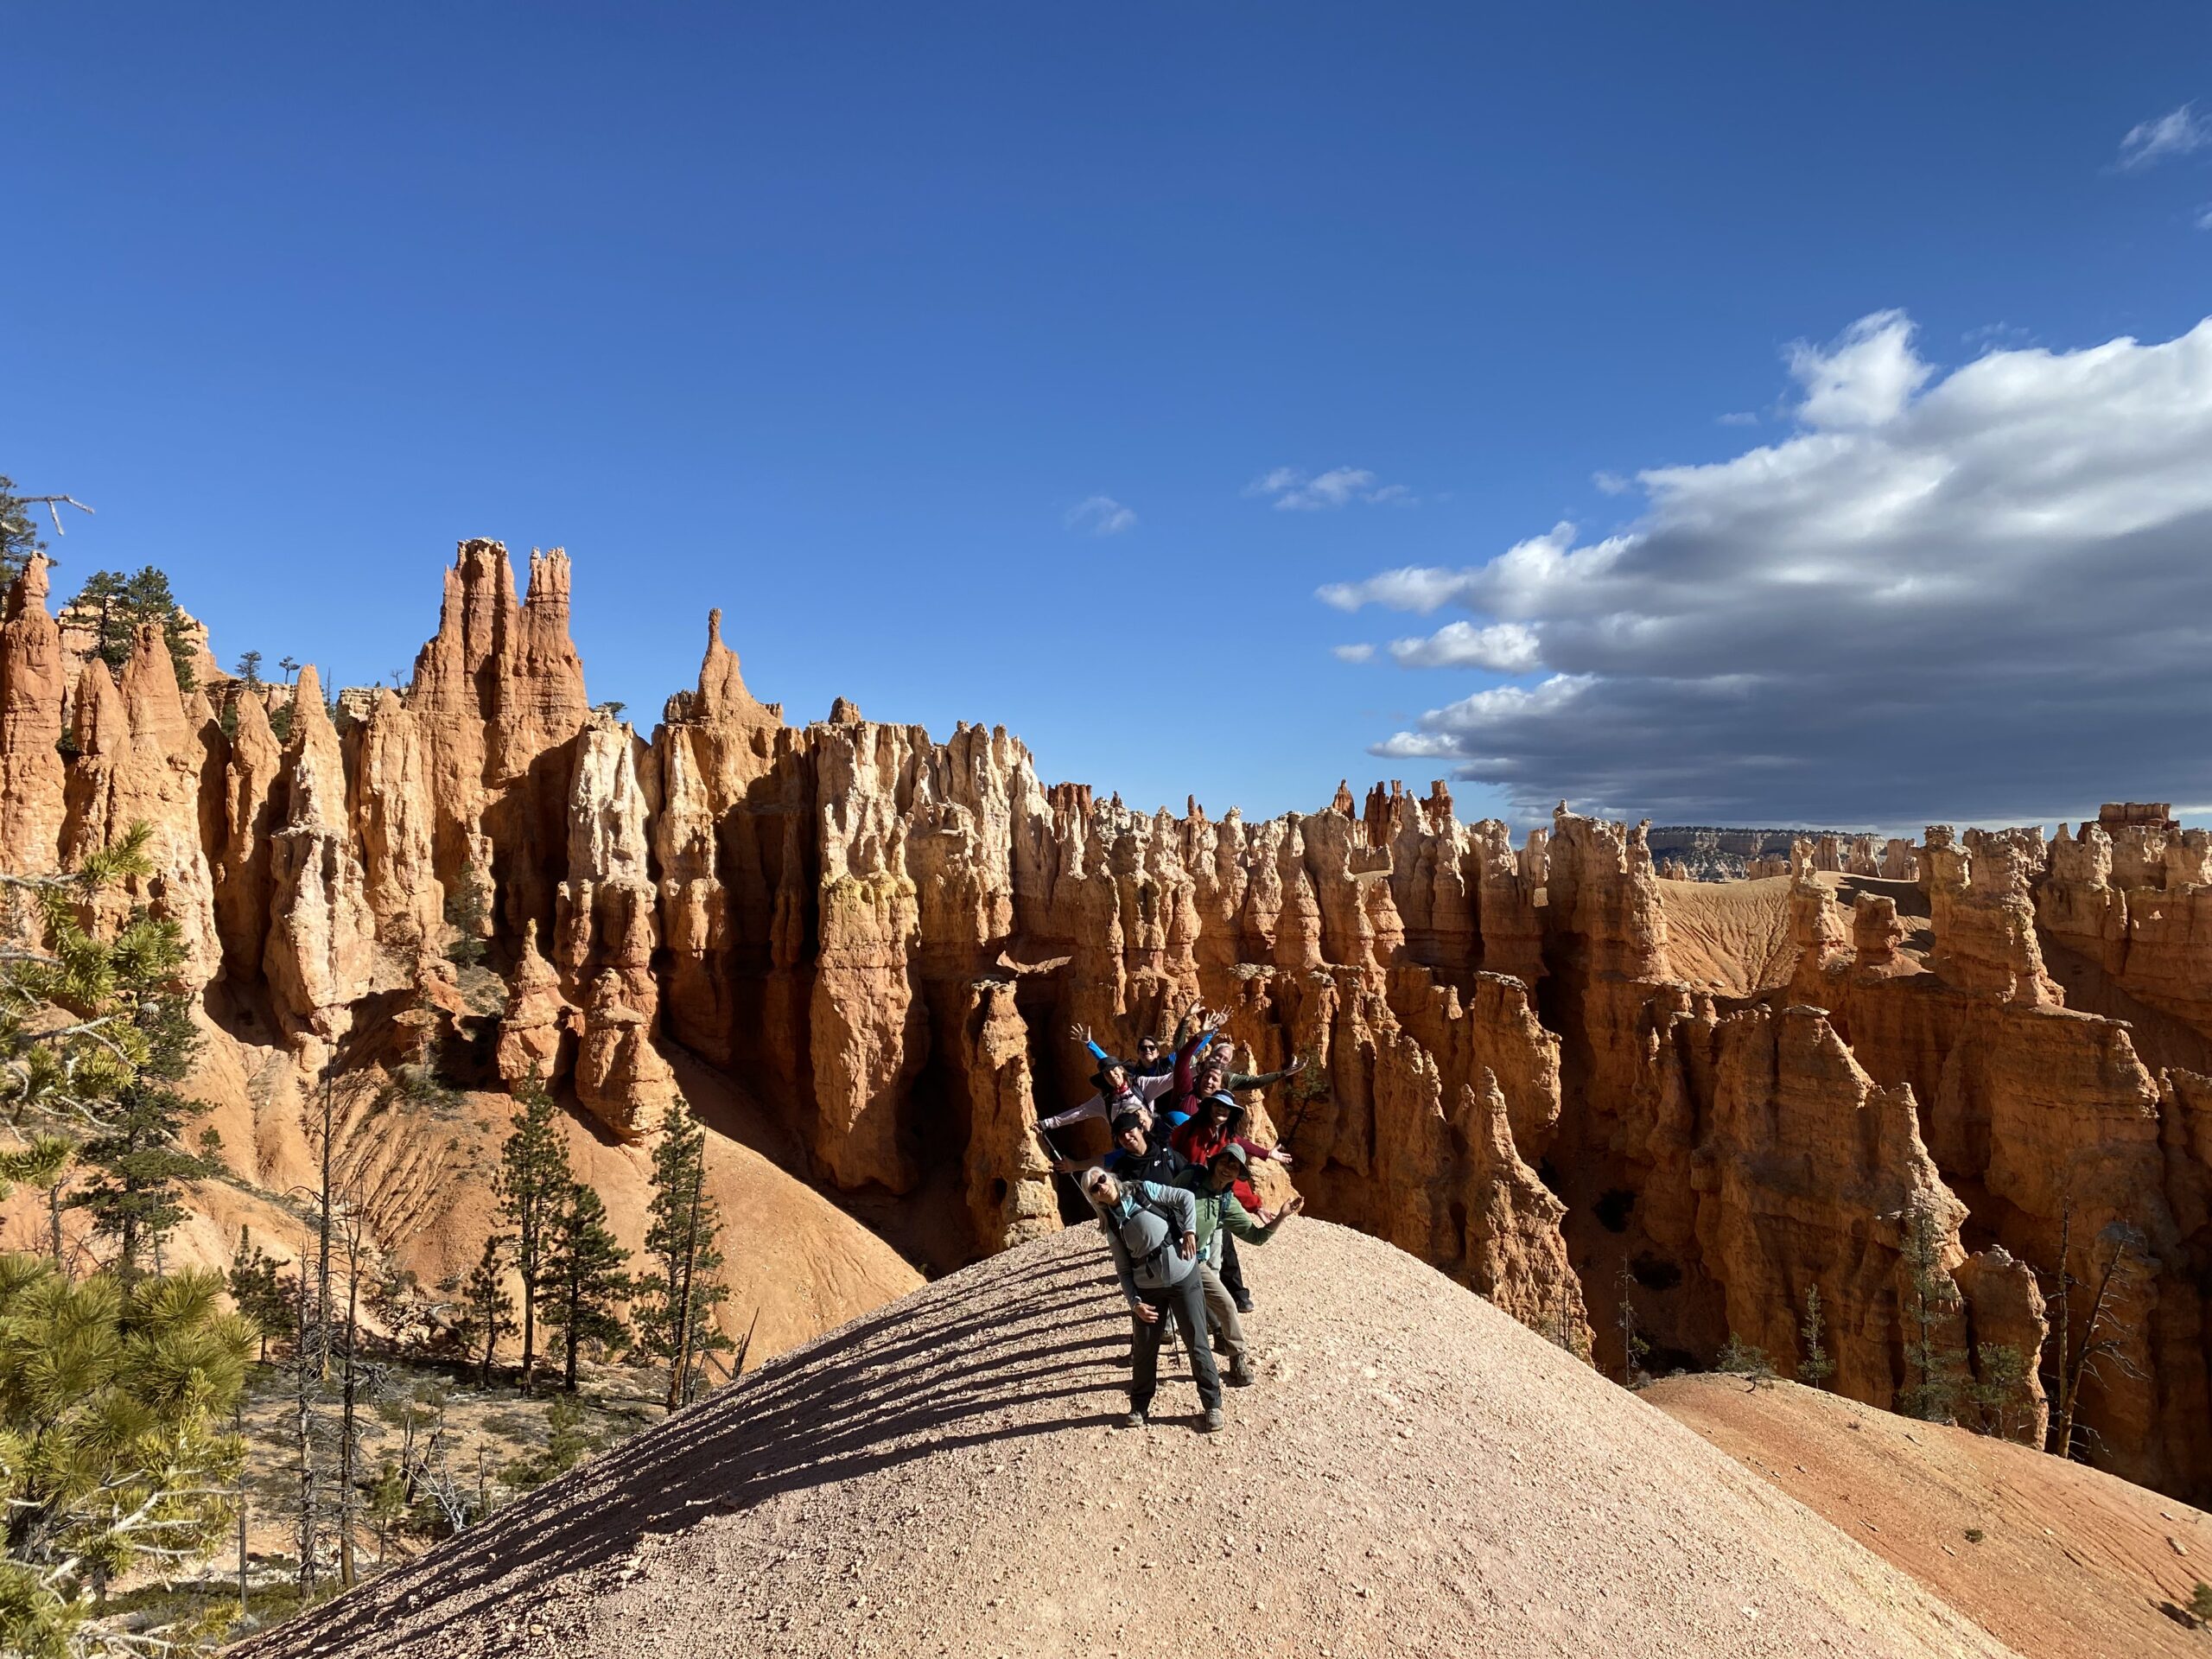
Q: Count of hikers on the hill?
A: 9